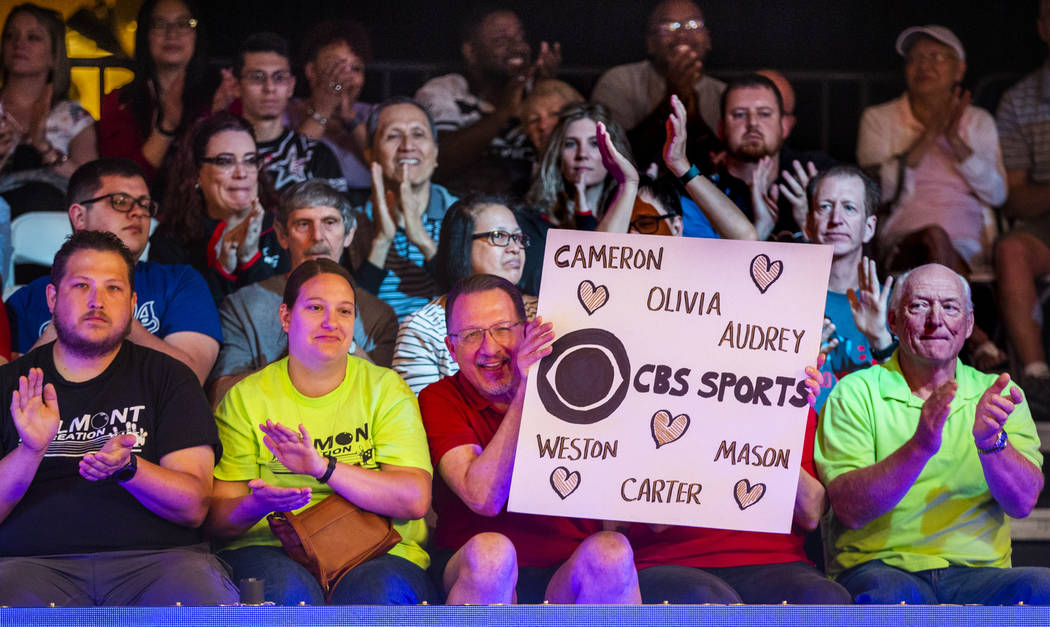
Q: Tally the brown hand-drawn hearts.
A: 5